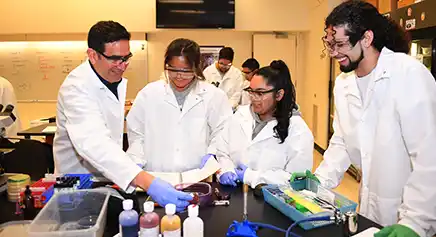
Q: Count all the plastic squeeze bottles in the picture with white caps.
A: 4